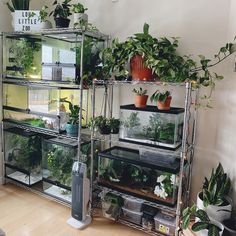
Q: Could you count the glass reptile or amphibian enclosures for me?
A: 7